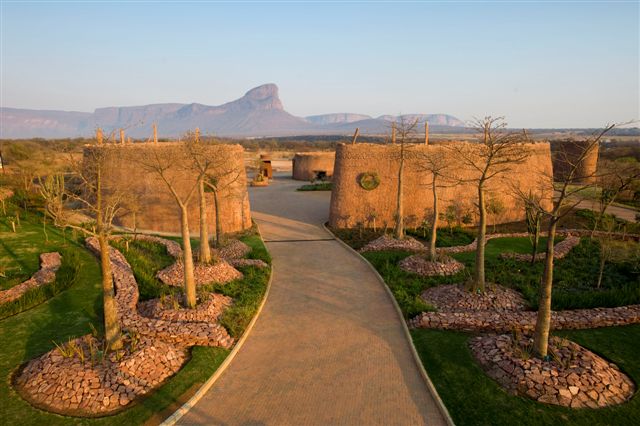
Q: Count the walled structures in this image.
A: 4